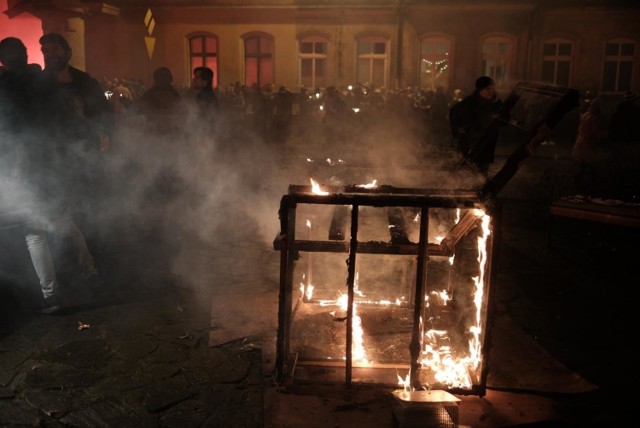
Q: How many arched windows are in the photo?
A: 8